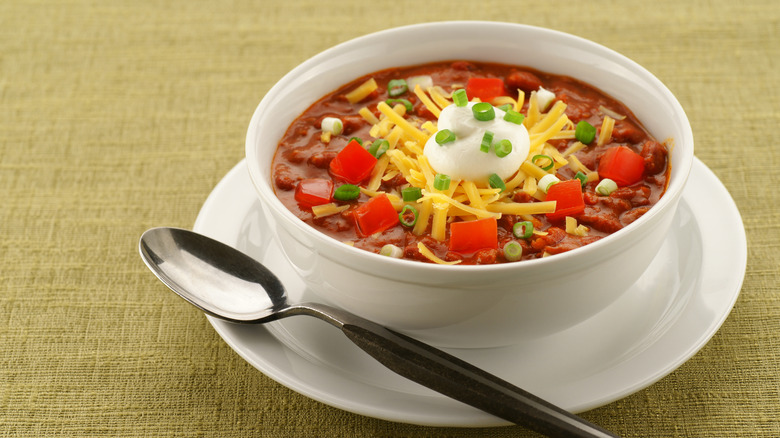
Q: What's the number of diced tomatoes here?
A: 7